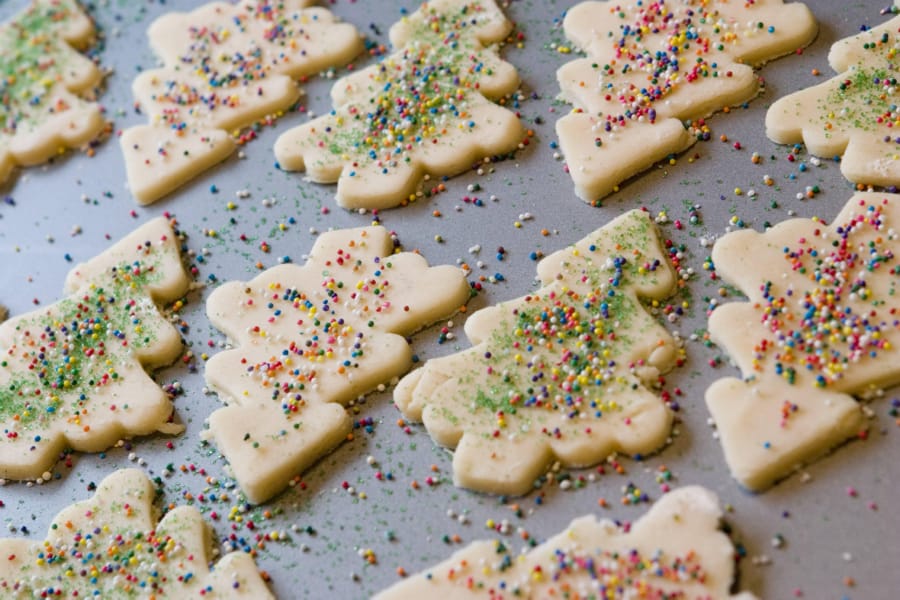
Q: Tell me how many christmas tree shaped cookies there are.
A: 11